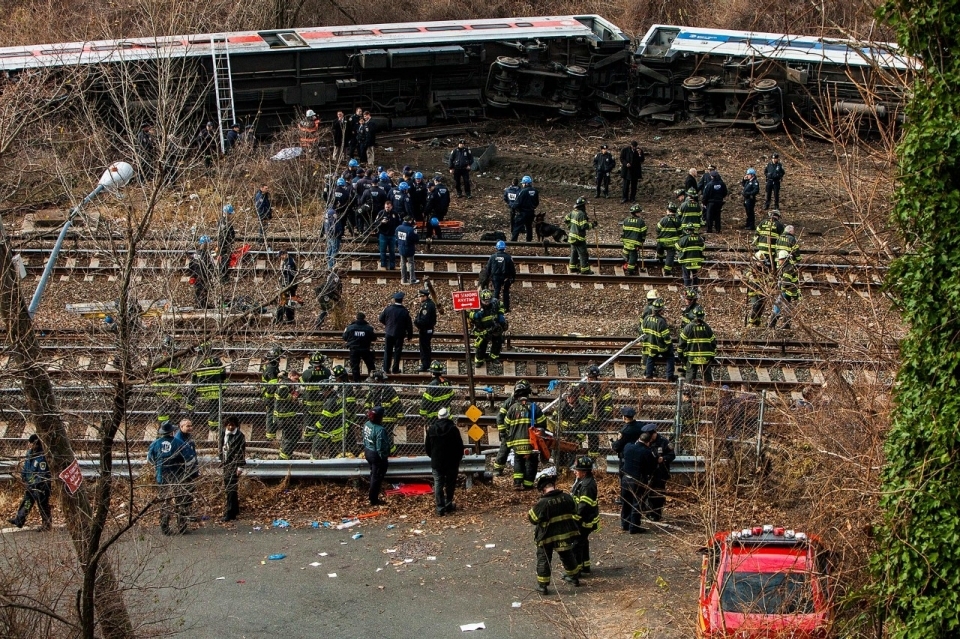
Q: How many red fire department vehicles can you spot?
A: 1